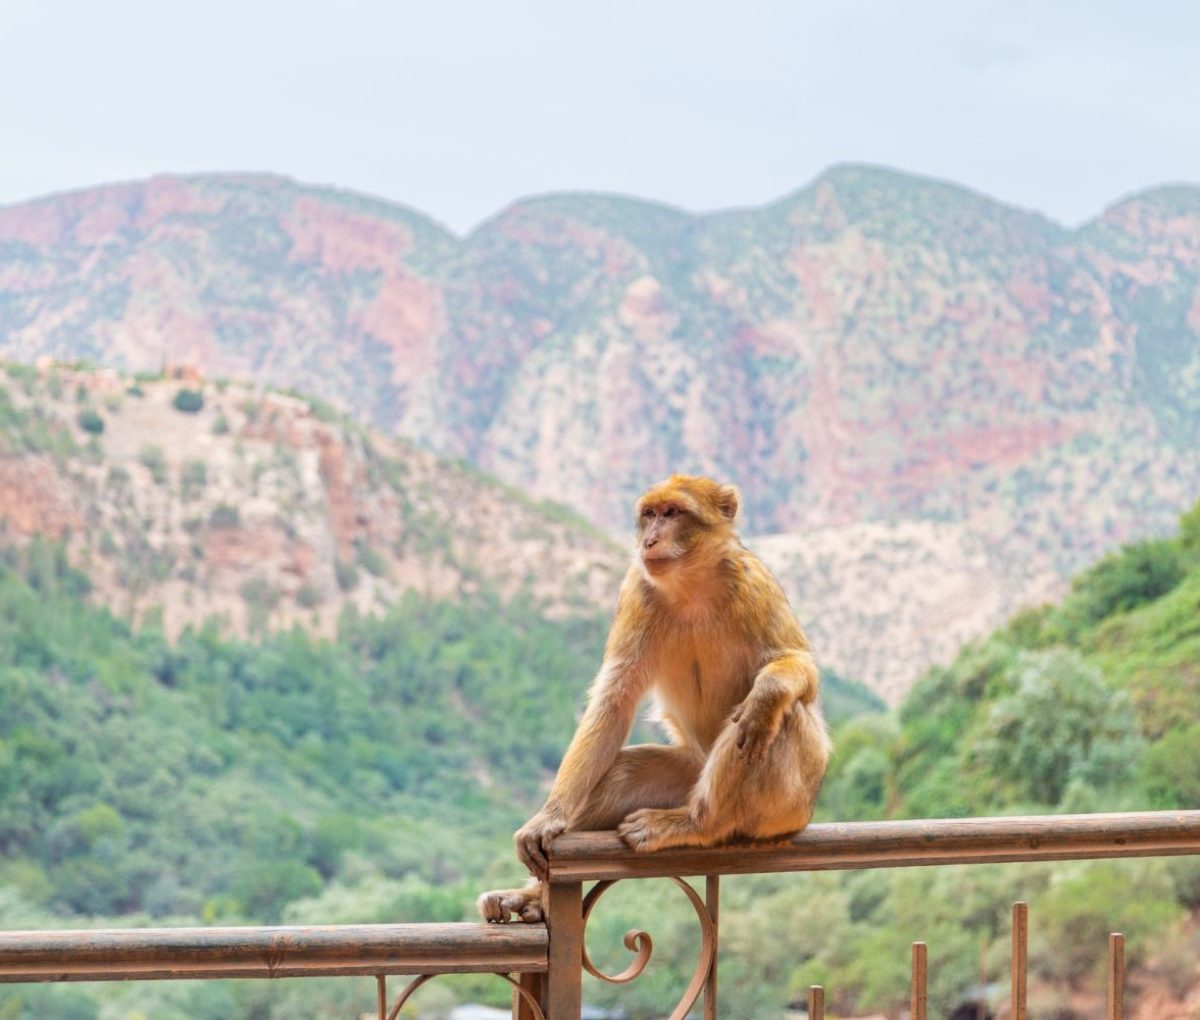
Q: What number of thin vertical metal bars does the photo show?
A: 6